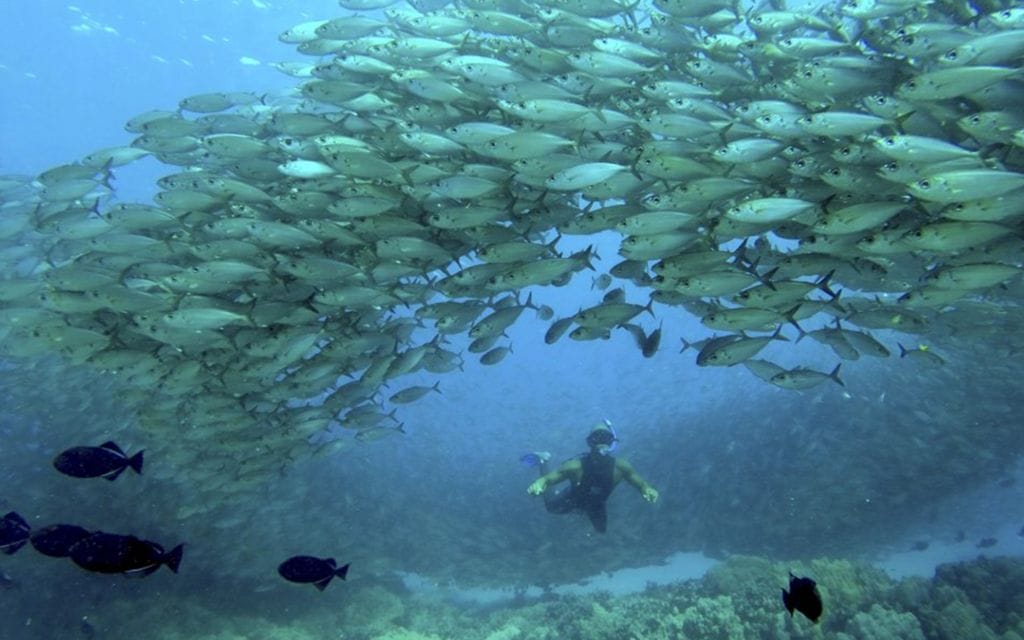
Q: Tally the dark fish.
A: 6